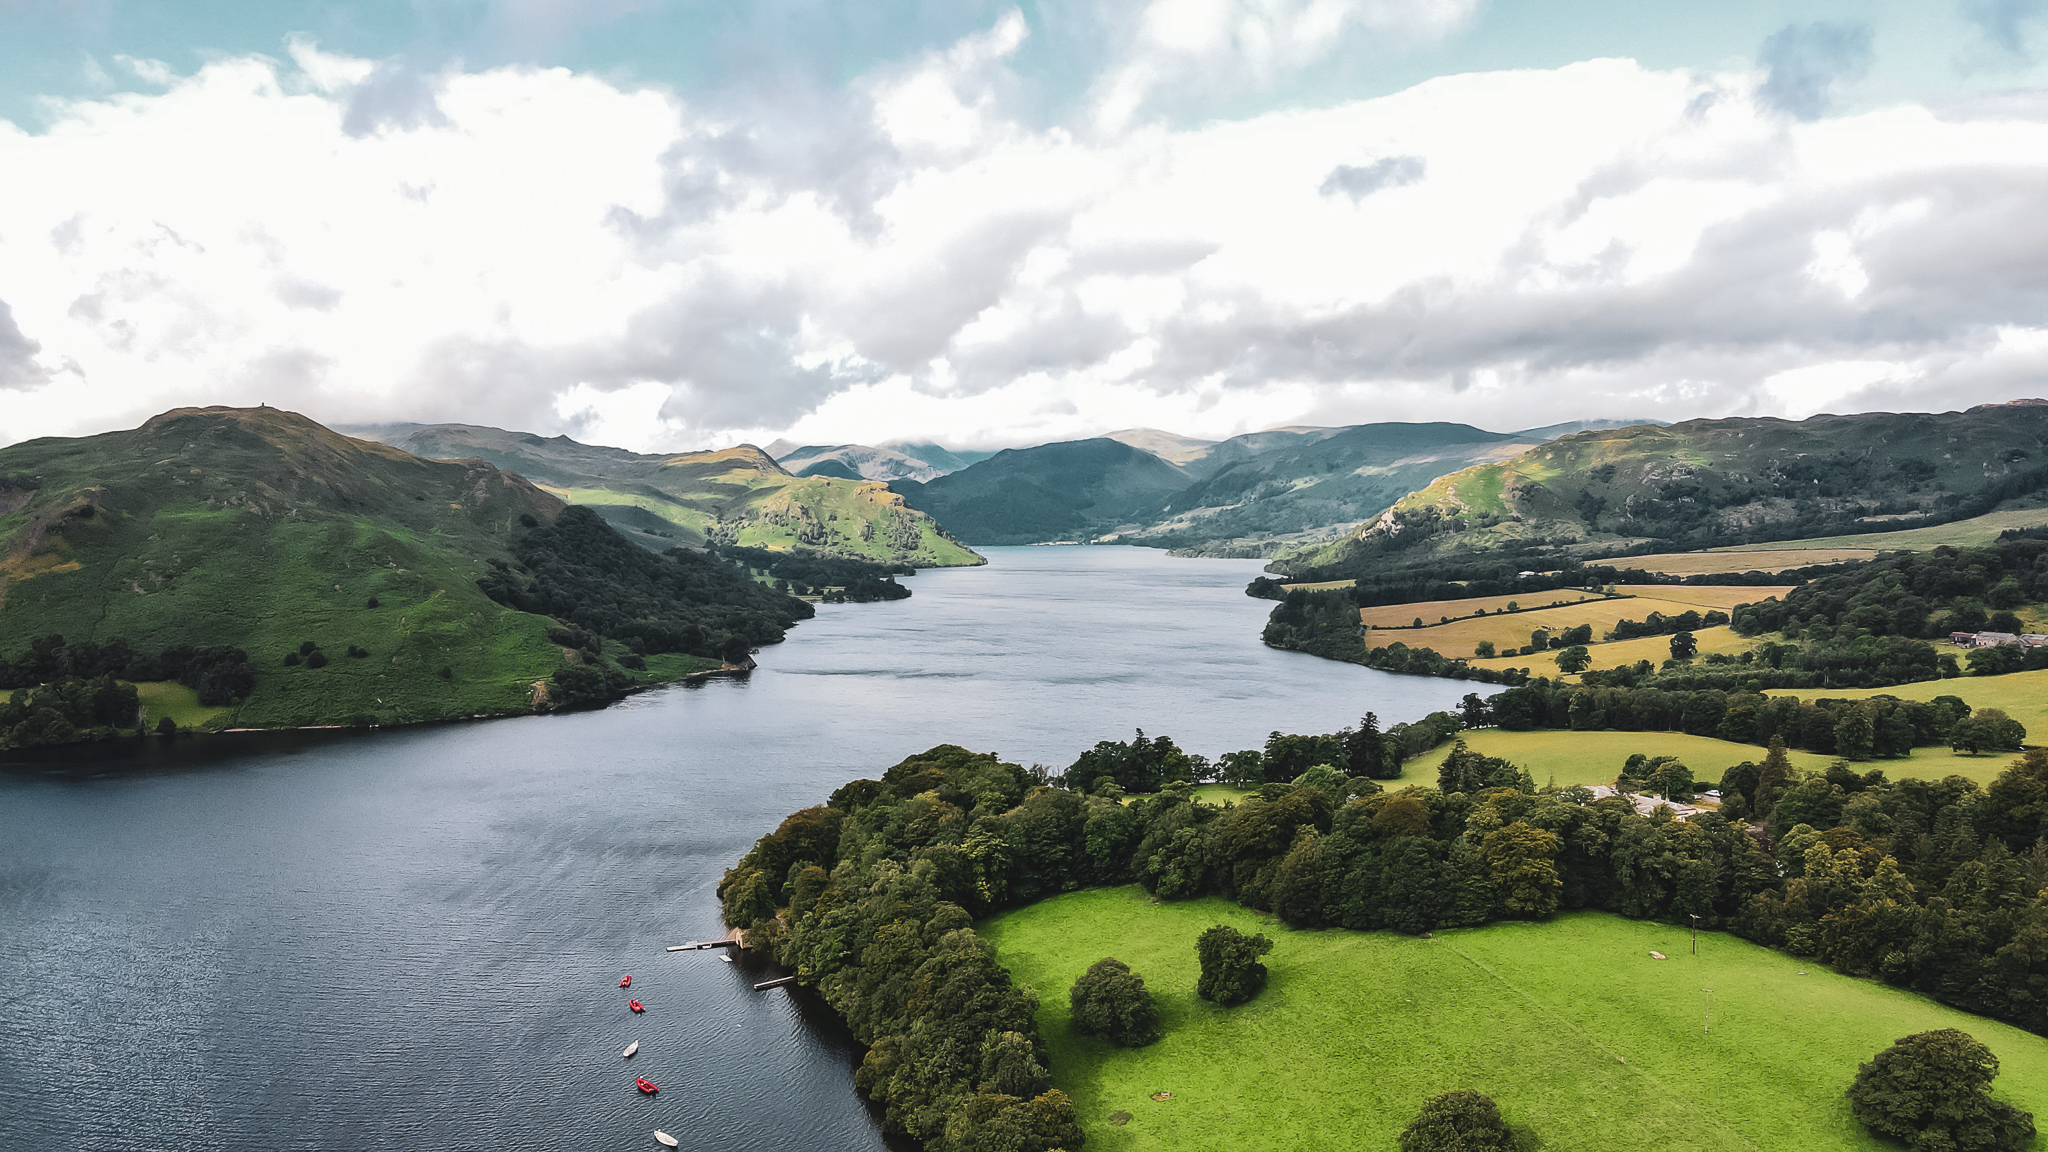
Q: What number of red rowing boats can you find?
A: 3